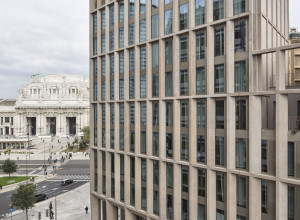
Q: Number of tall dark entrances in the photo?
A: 3